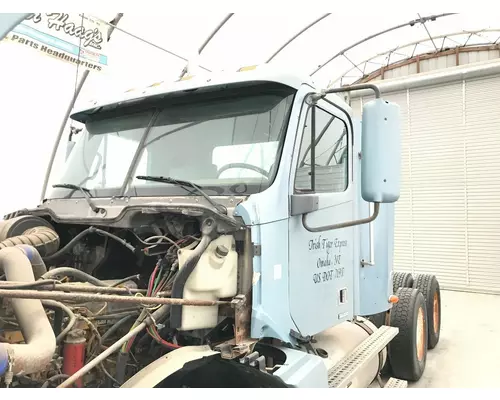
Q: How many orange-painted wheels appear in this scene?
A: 2